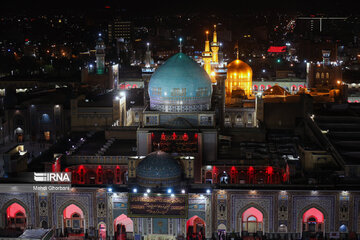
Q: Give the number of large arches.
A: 6